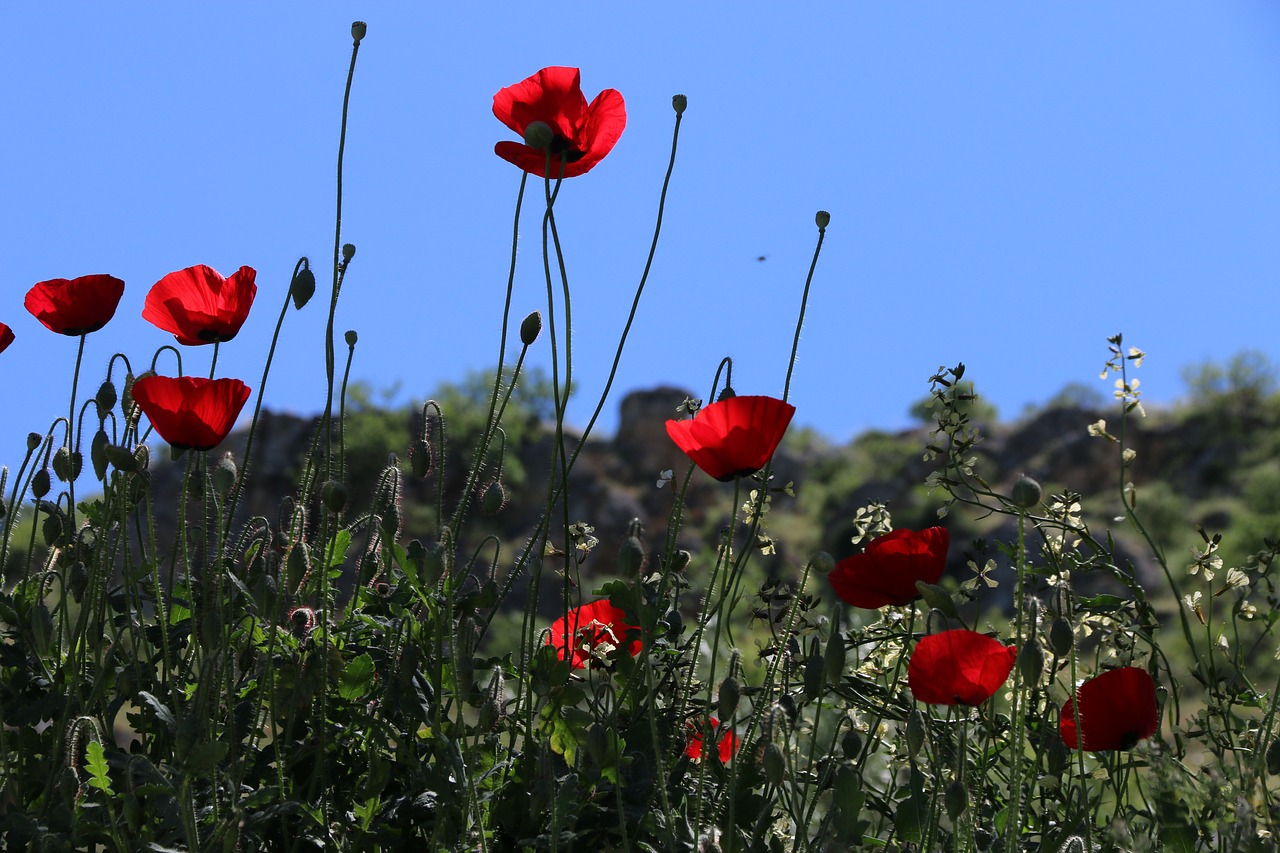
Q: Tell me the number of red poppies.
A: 11